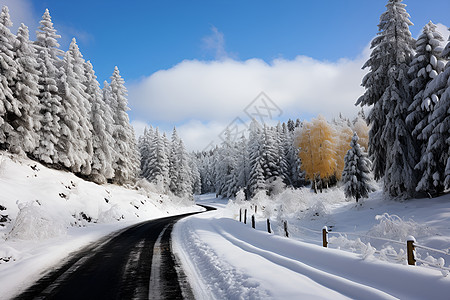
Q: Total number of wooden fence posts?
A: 7